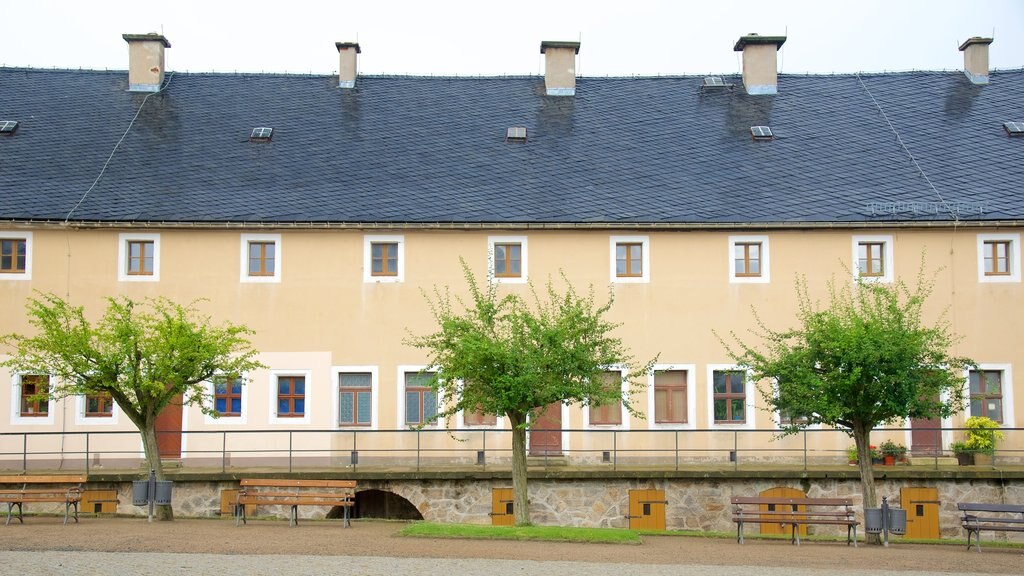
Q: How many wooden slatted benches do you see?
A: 4